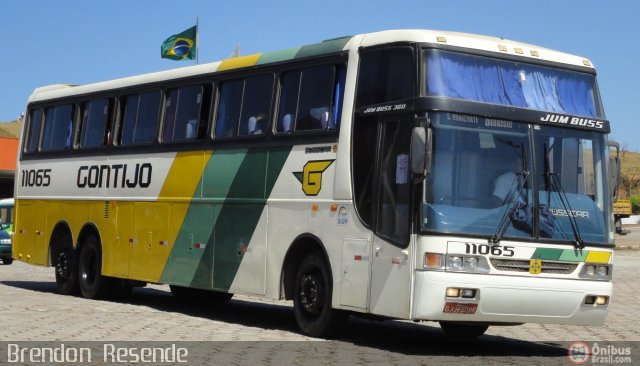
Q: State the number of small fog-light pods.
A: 2